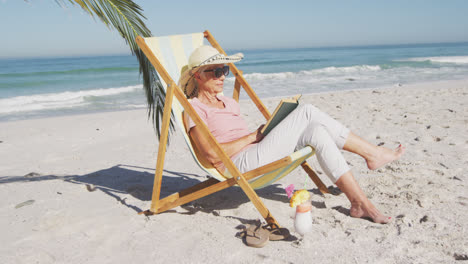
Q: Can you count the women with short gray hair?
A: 1